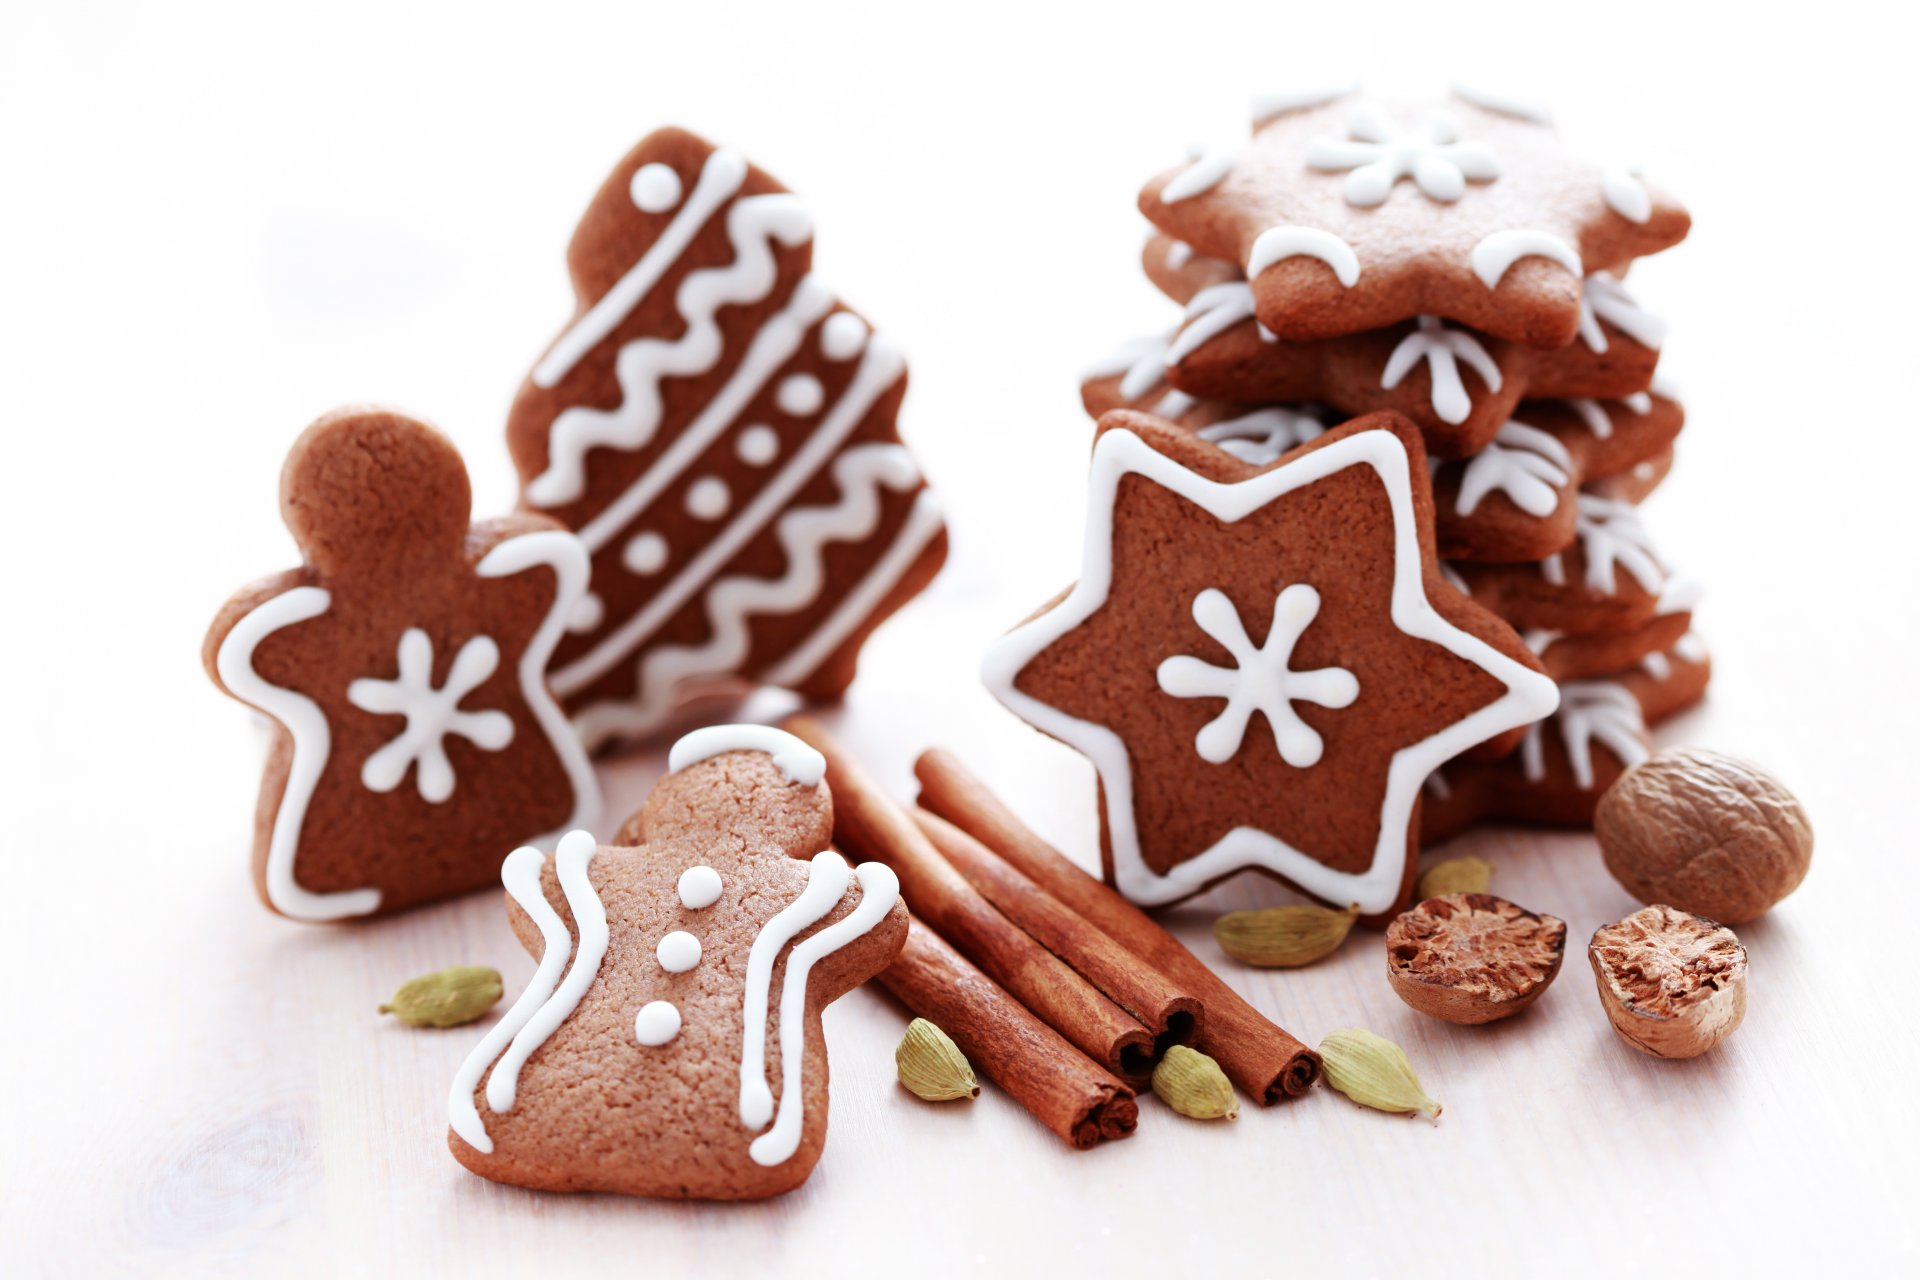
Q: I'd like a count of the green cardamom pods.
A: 6